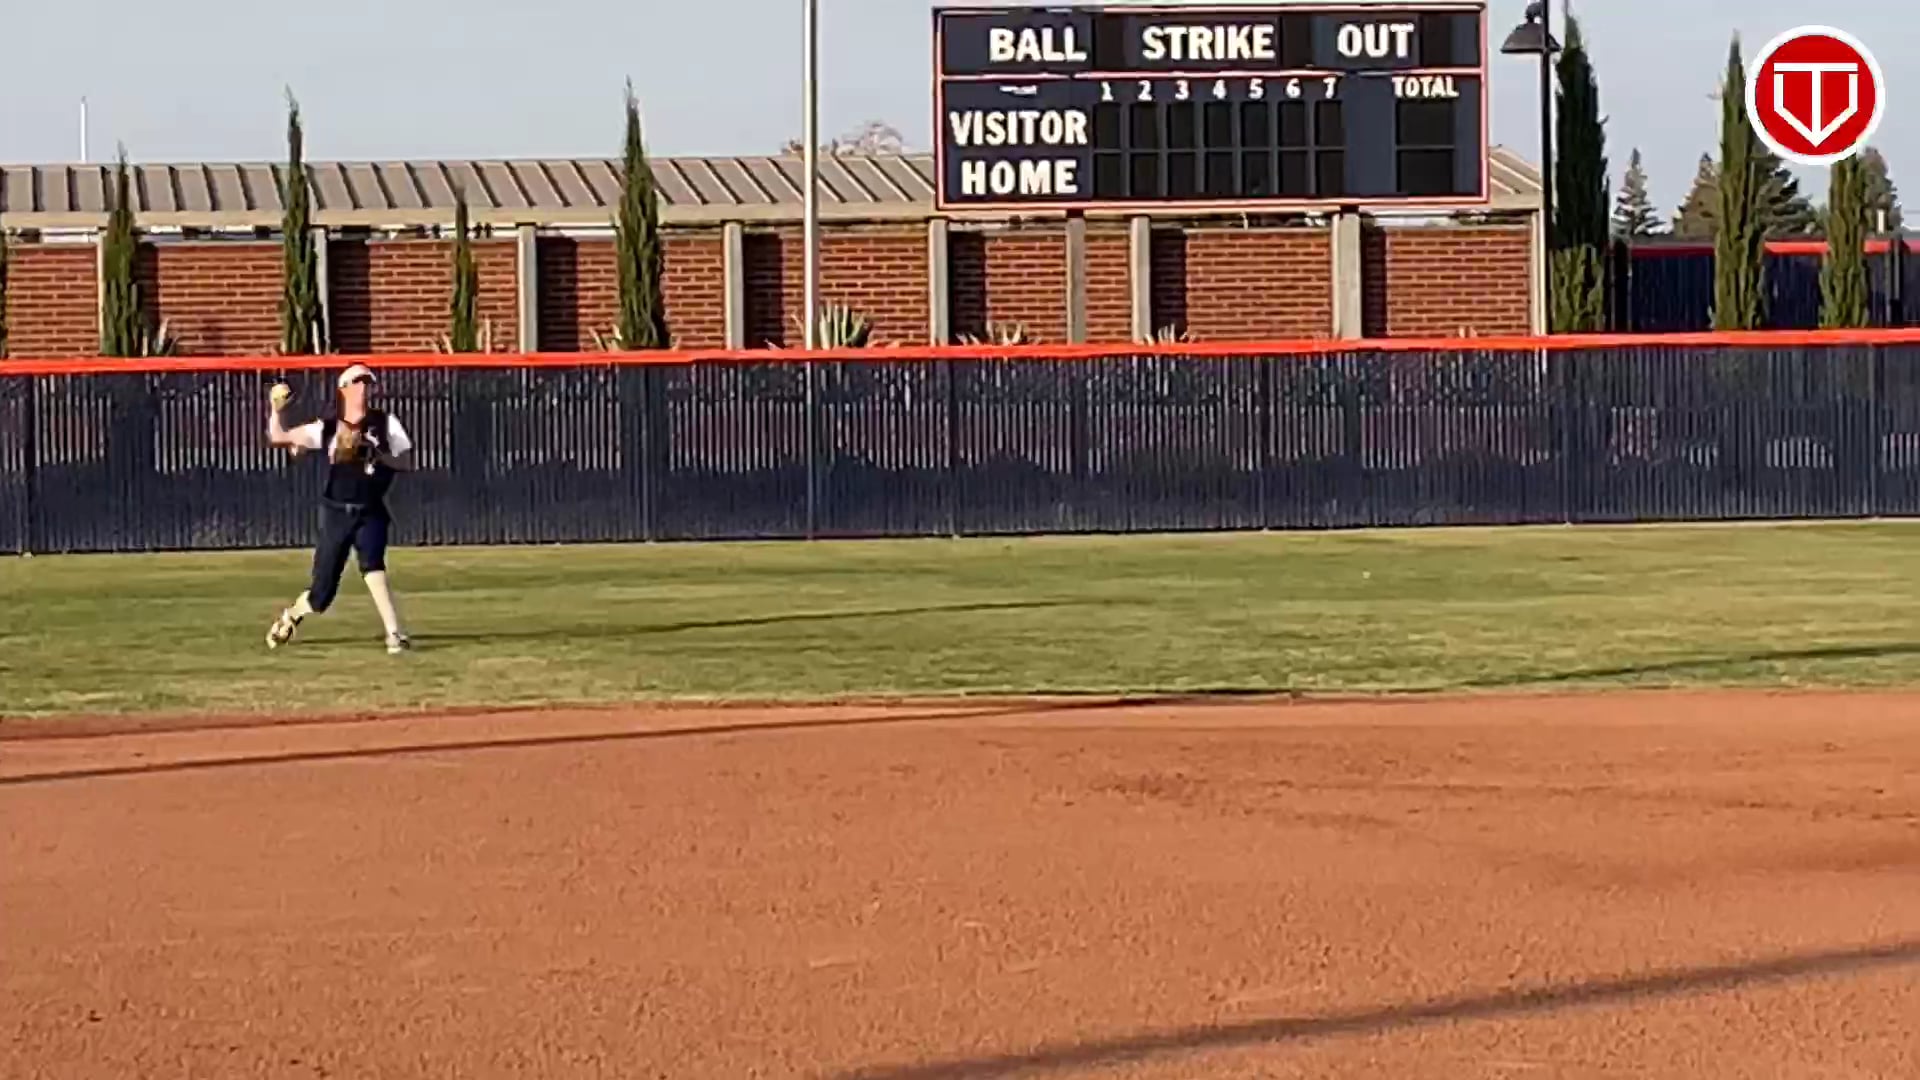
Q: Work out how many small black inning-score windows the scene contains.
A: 14